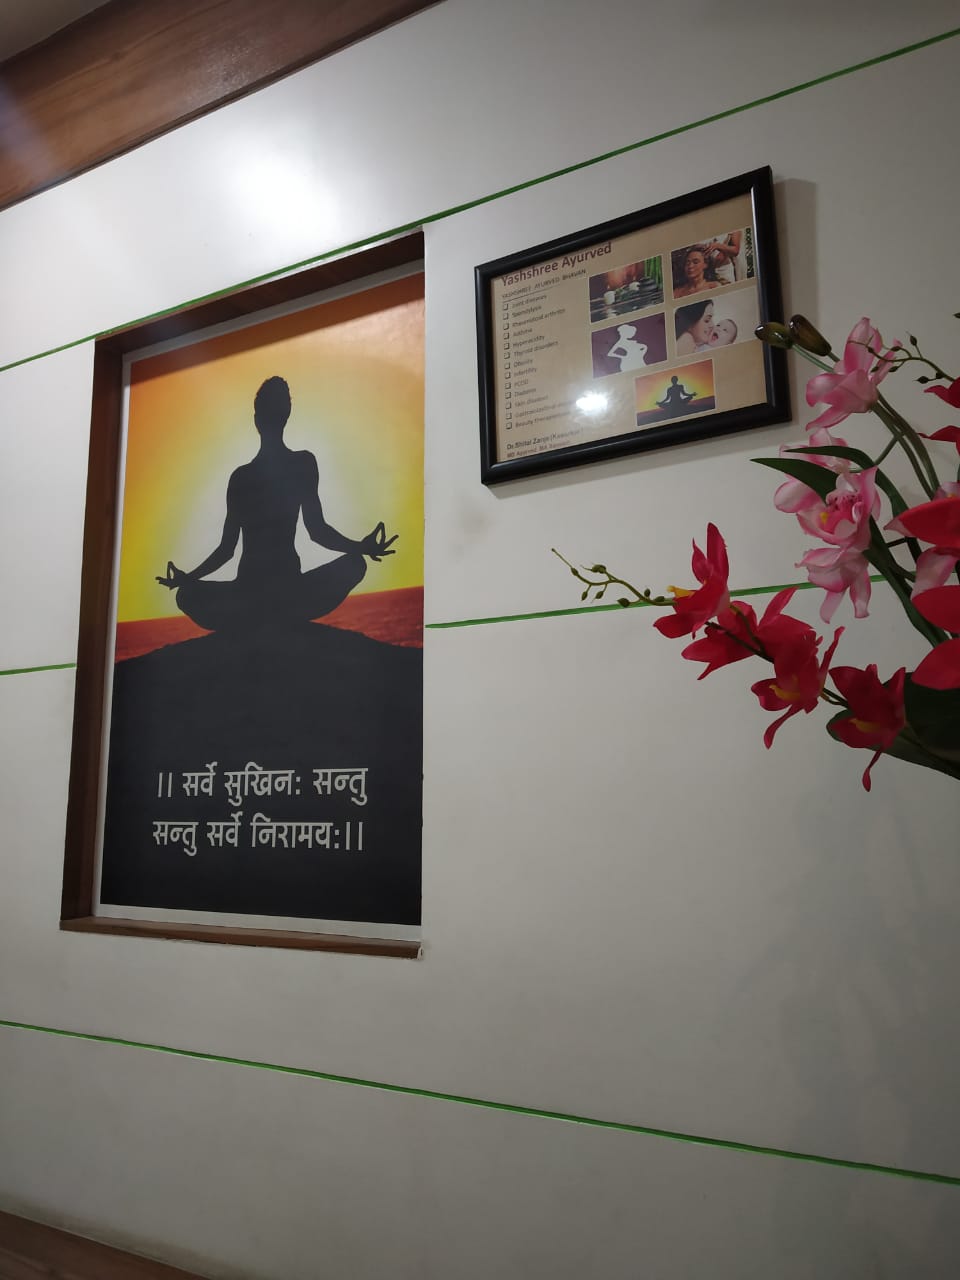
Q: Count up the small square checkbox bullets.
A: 13